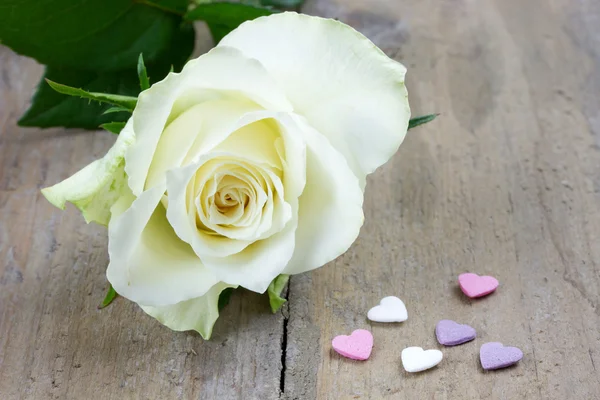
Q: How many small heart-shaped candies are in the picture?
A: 6